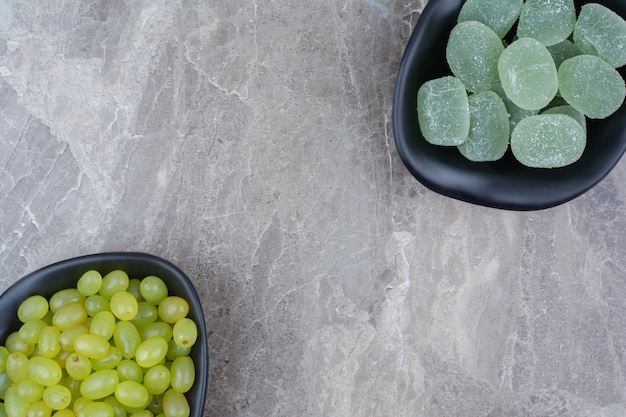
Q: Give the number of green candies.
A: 12